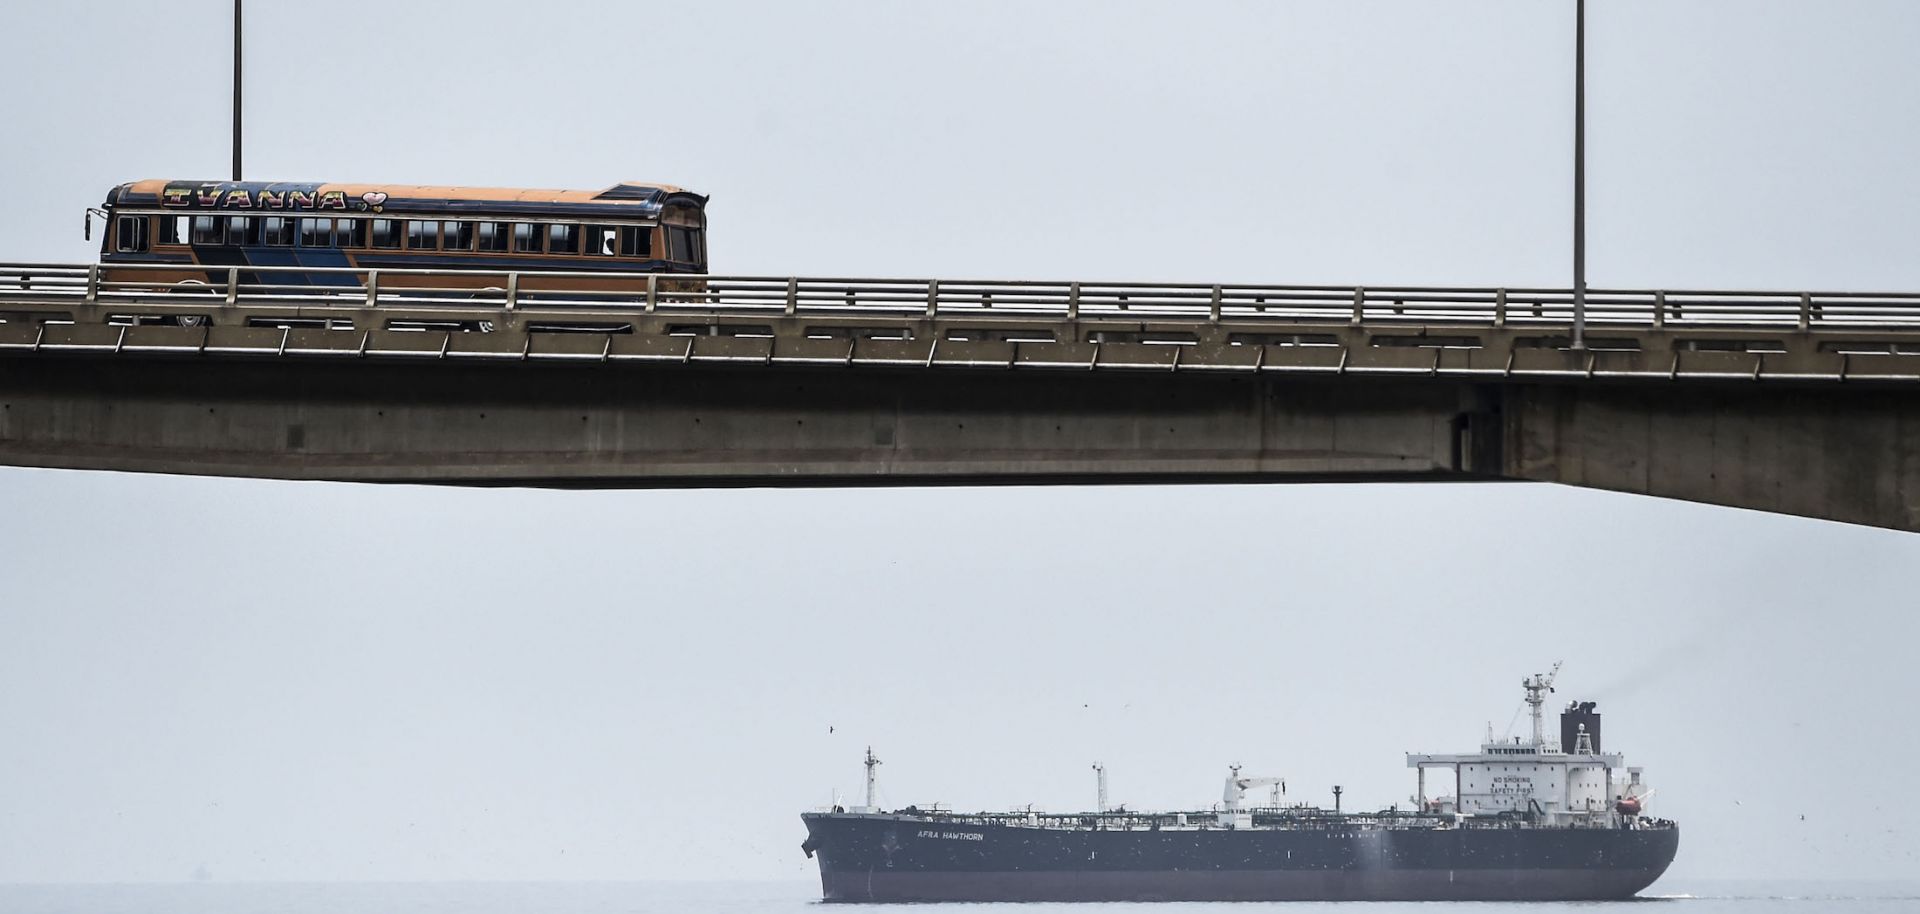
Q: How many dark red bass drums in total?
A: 0